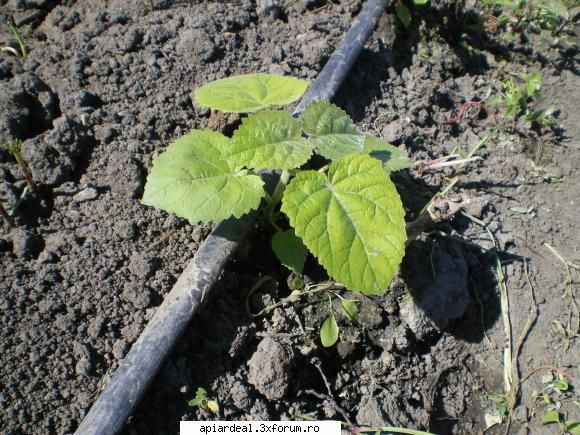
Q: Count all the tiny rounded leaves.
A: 2